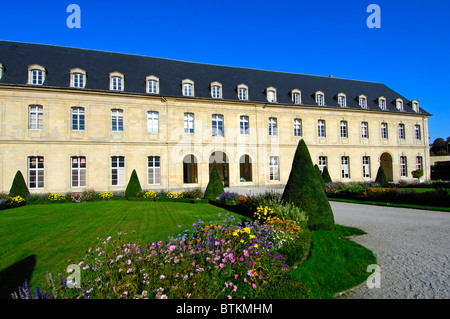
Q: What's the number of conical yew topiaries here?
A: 7